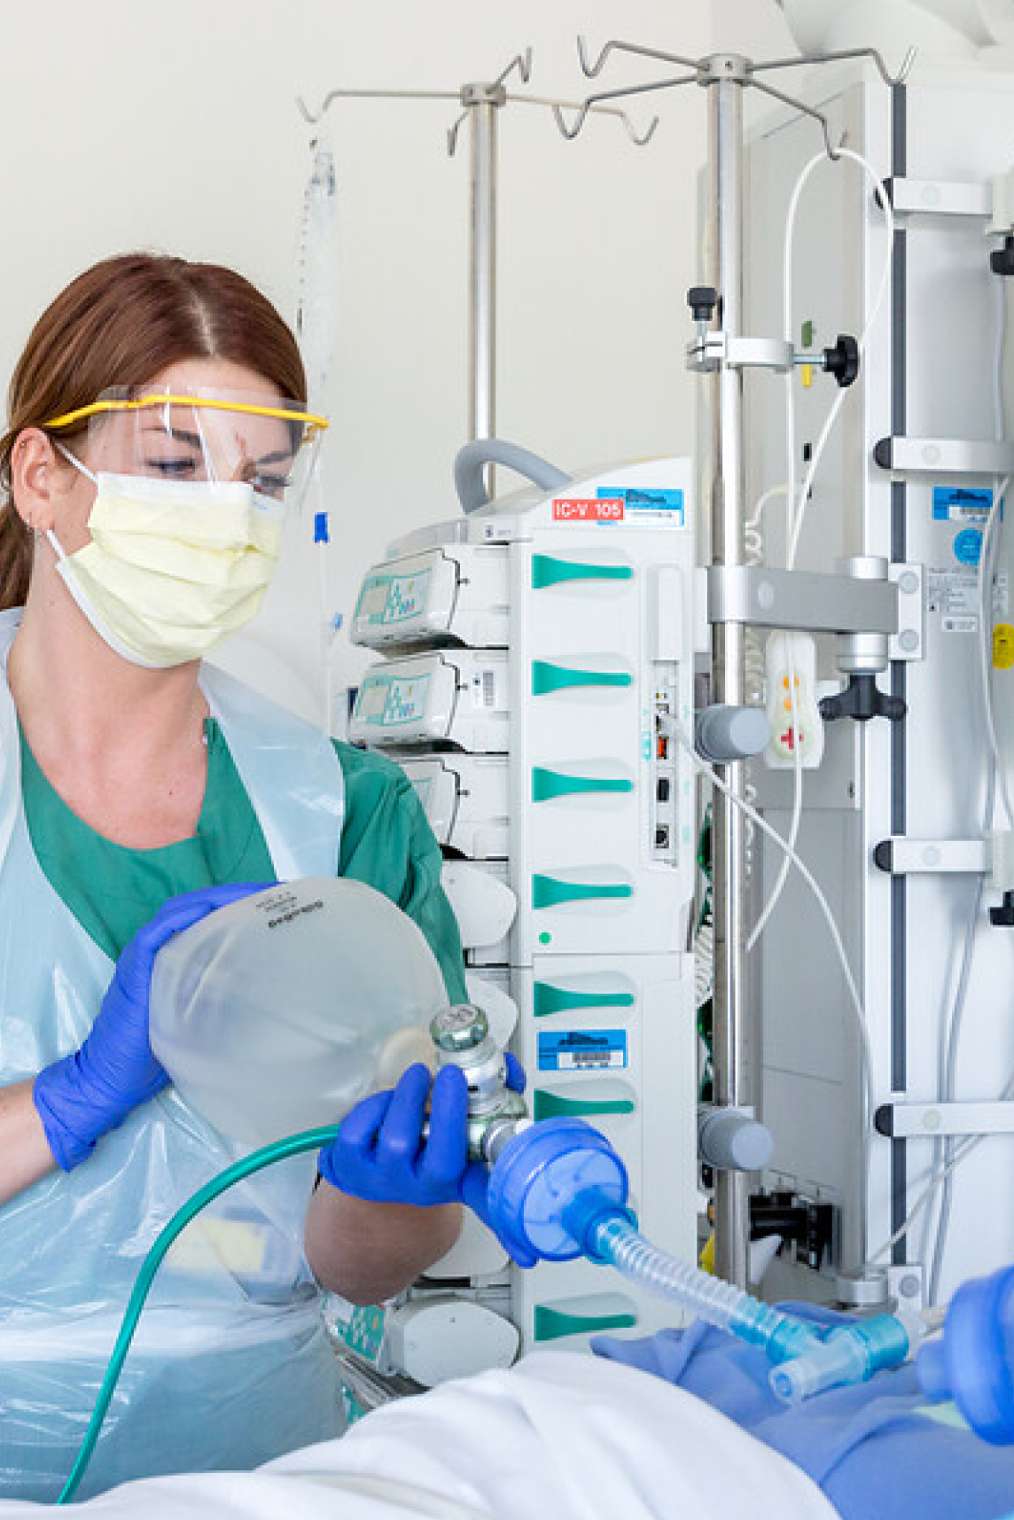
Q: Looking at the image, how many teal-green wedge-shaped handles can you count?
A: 7